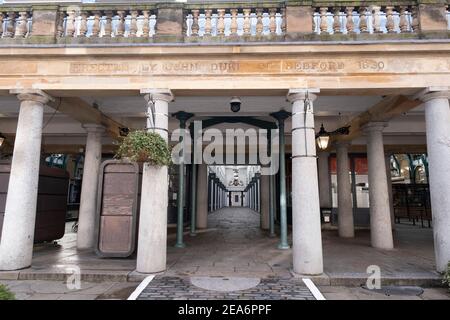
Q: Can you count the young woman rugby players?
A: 0